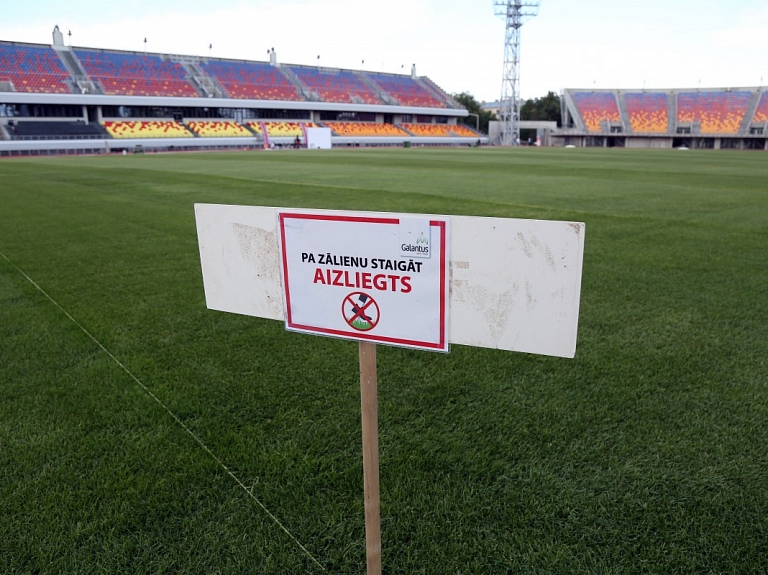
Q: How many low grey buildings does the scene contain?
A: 1